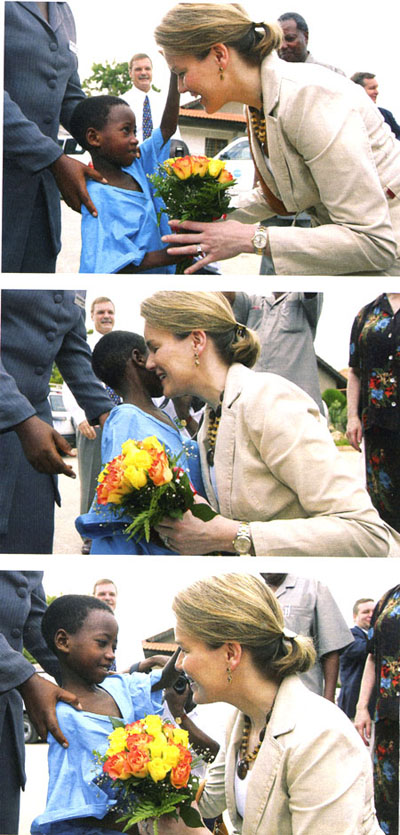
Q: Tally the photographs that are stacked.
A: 3